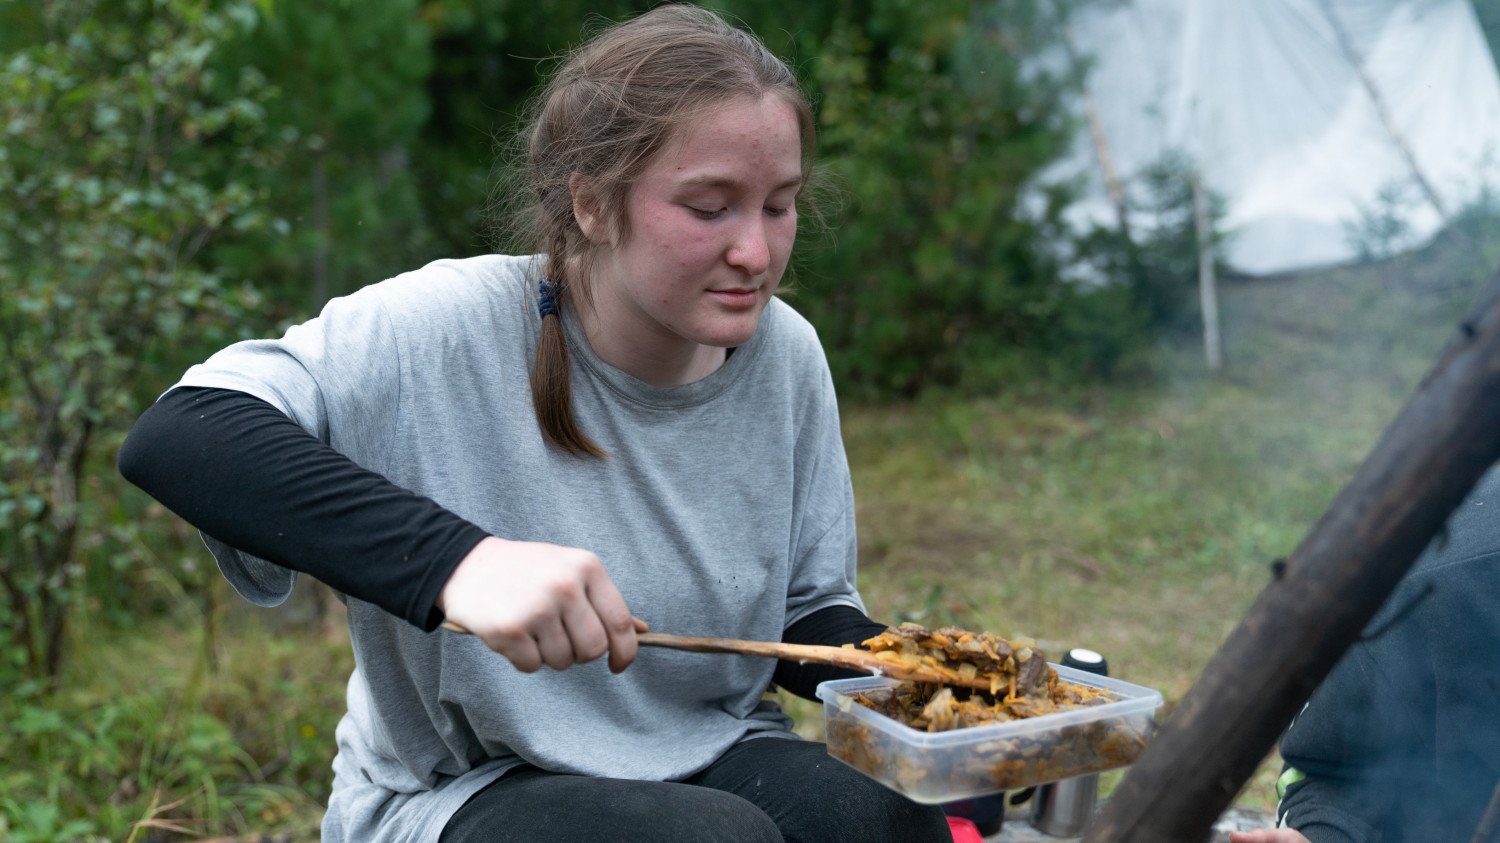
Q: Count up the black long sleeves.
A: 2